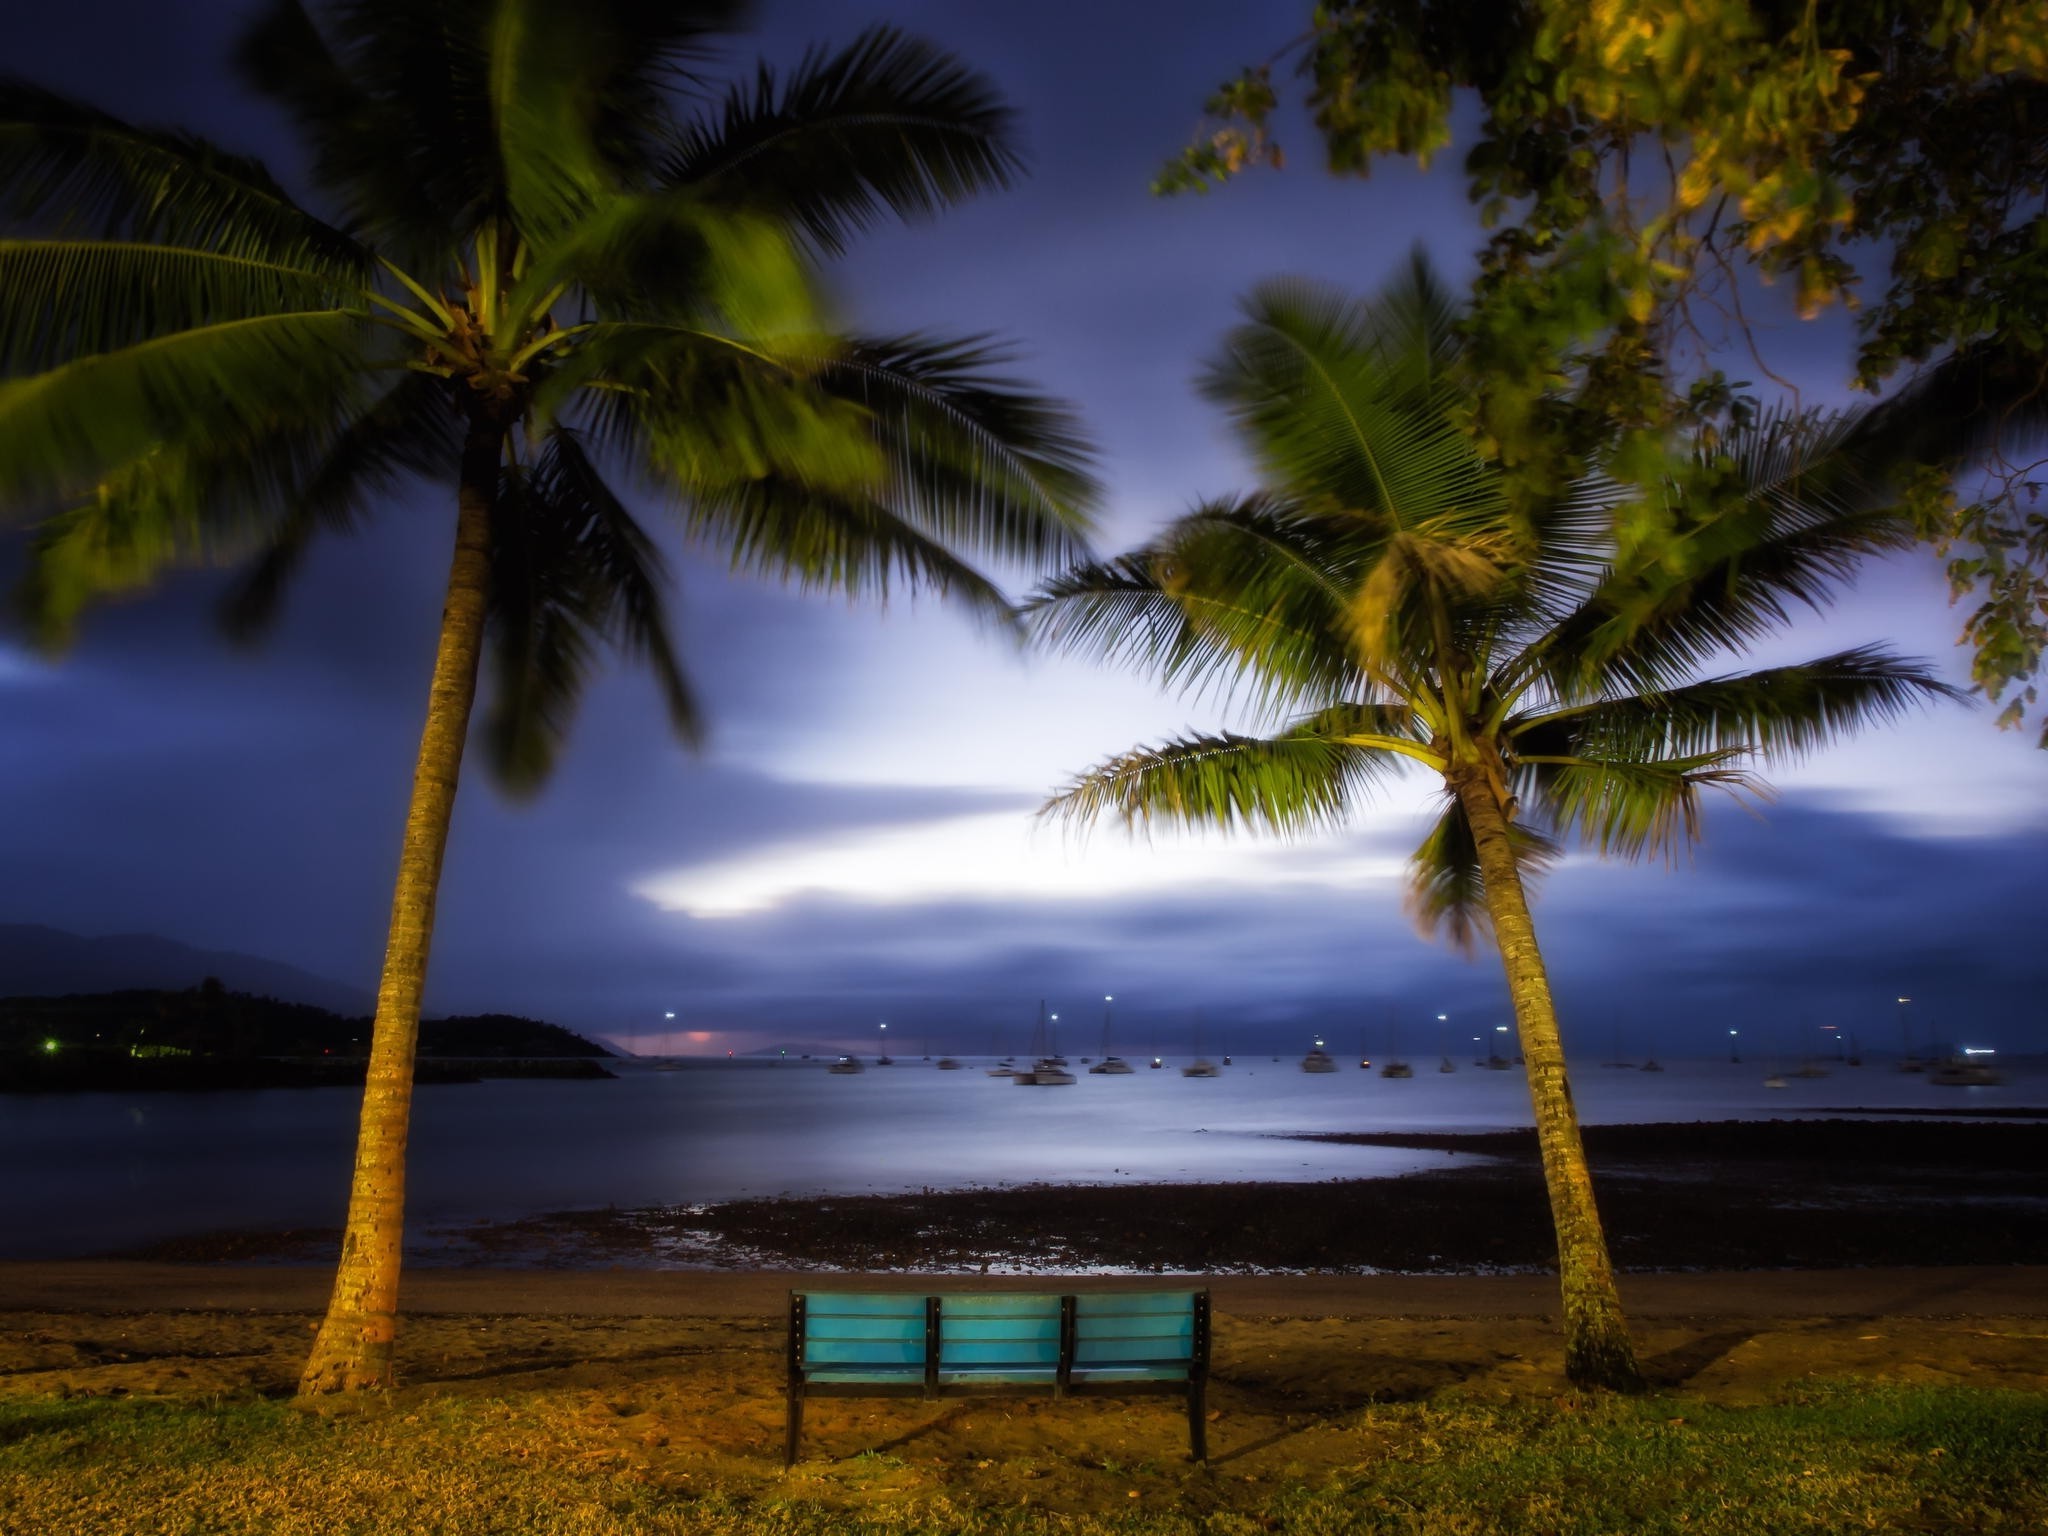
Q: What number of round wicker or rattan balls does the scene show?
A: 0